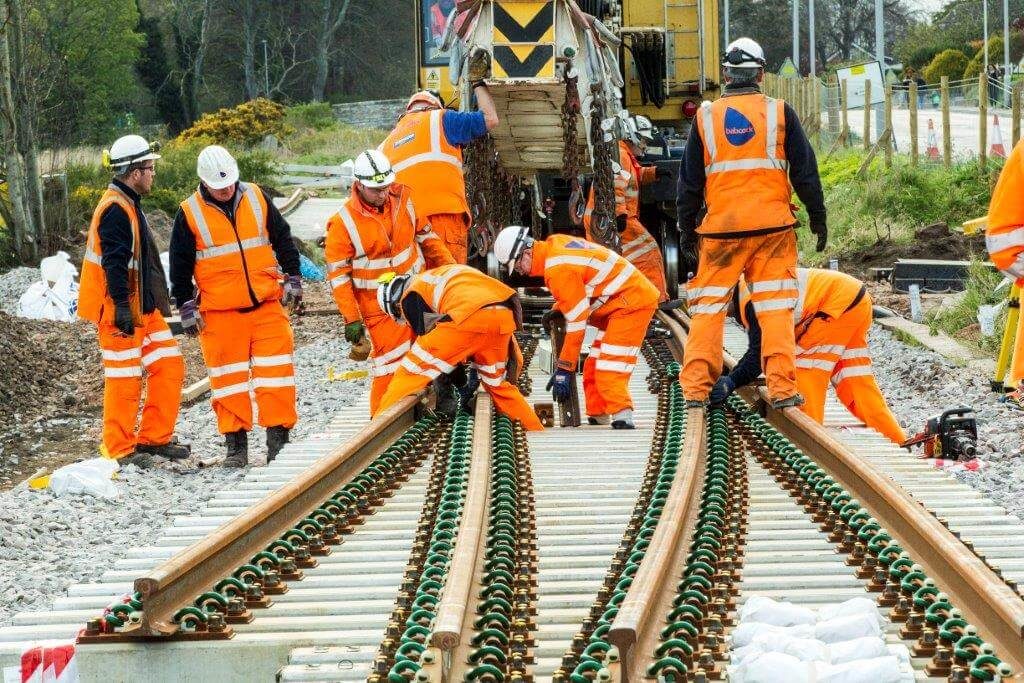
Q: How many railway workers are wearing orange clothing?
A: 10